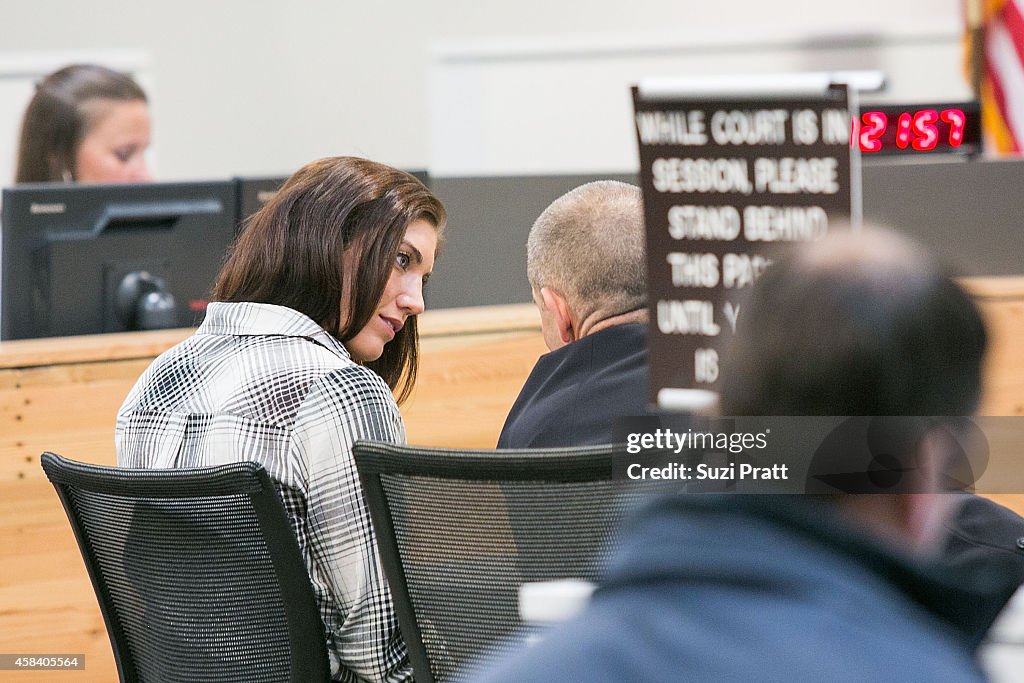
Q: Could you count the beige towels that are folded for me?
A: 0